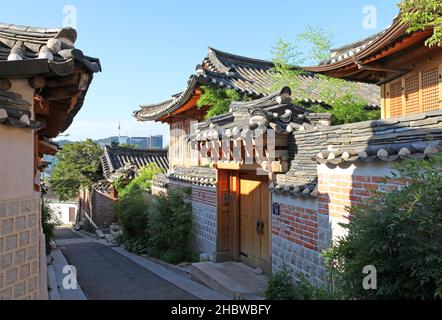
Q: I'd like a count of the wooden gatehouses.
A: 1